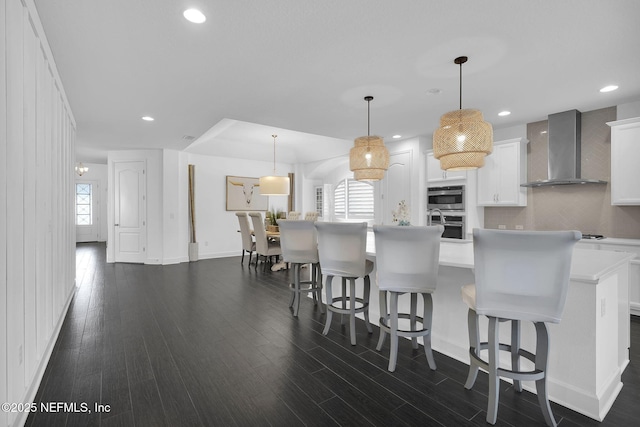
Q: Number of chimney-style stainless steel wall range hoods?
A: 1